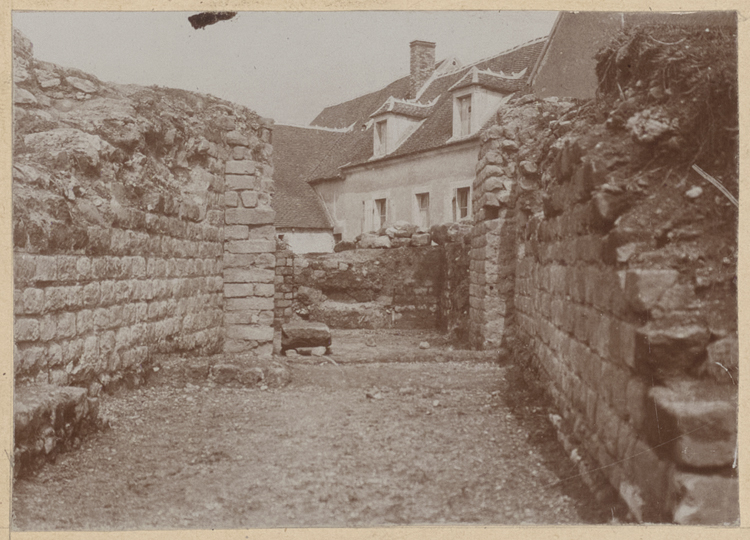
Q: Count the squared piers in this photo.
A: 2